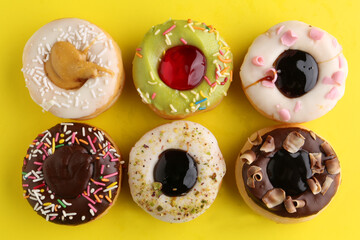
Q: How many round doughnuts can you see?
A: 6